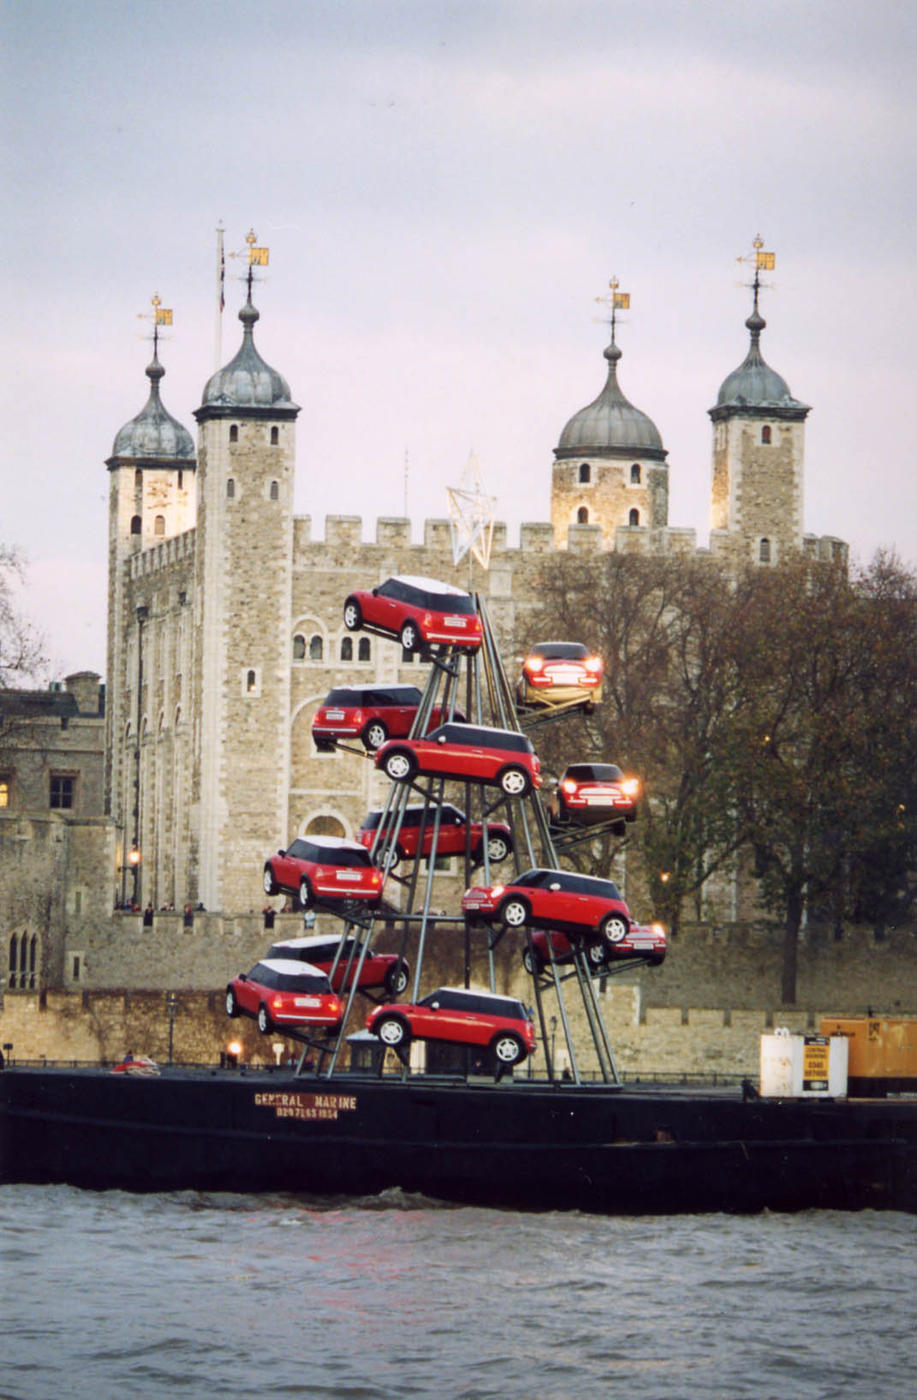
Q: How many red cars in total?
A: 12